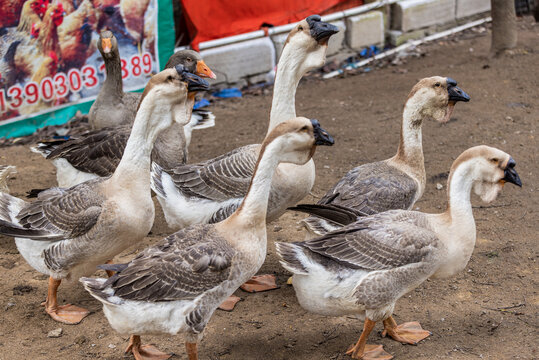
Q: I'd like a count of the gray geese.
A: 2